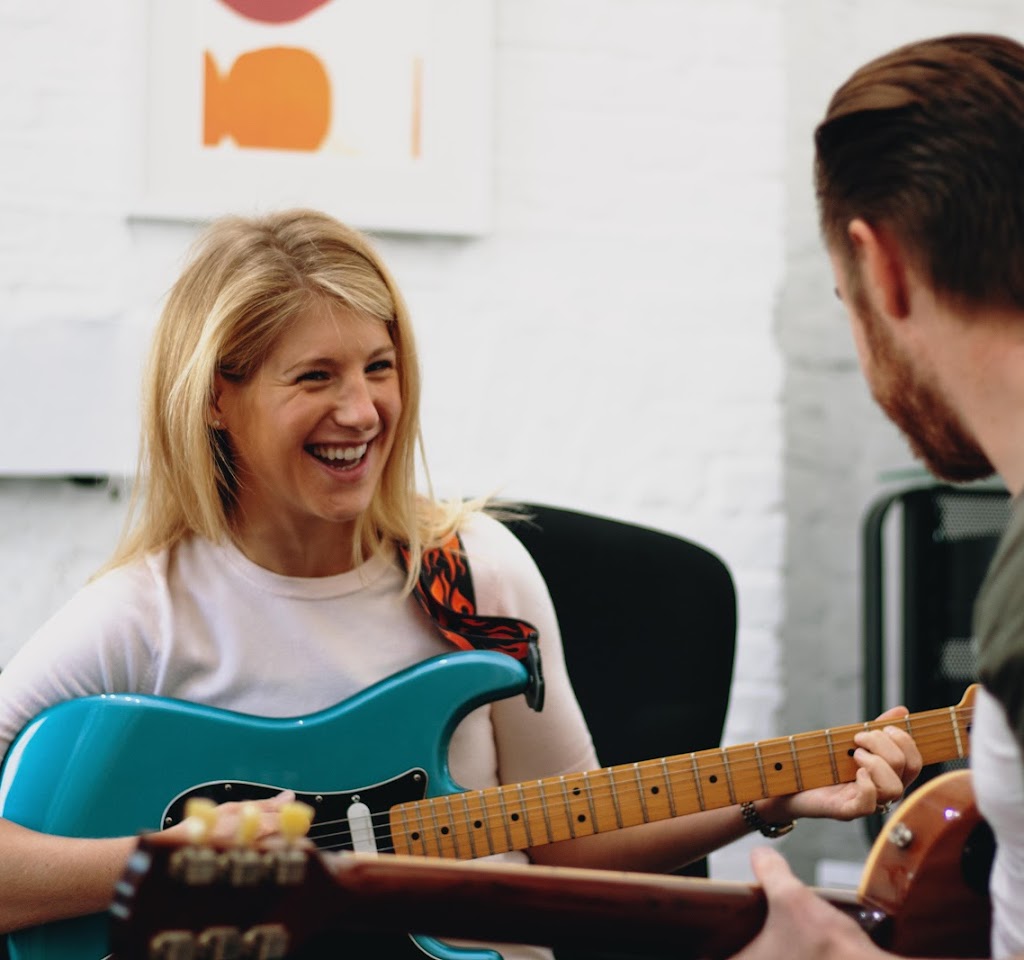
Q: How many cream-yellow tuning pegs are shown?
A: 3